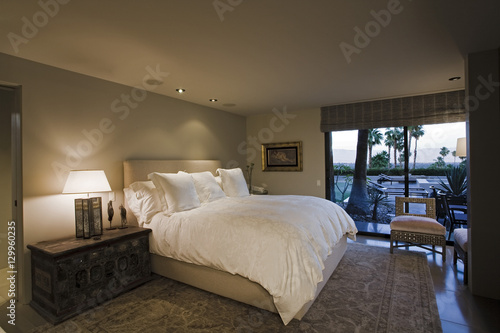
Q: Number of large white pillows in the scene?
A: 3